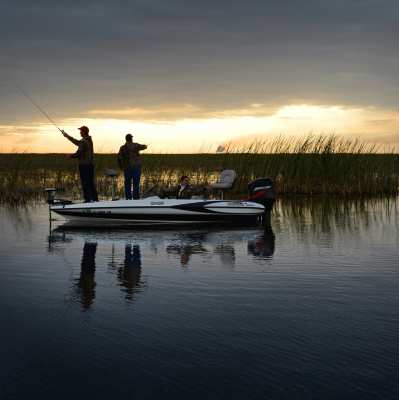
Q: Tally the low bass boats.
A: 1